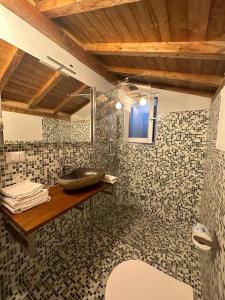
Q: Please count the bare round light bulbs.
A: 2